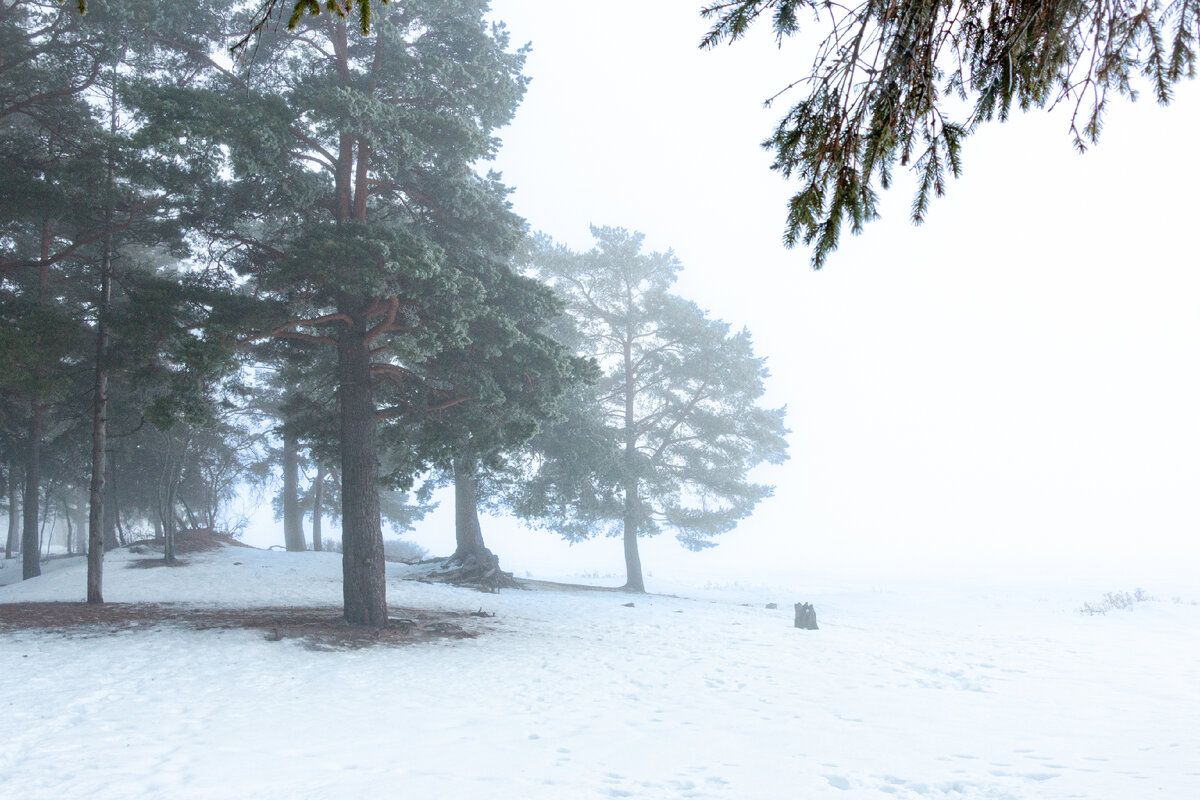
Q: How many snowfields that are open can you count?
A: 1